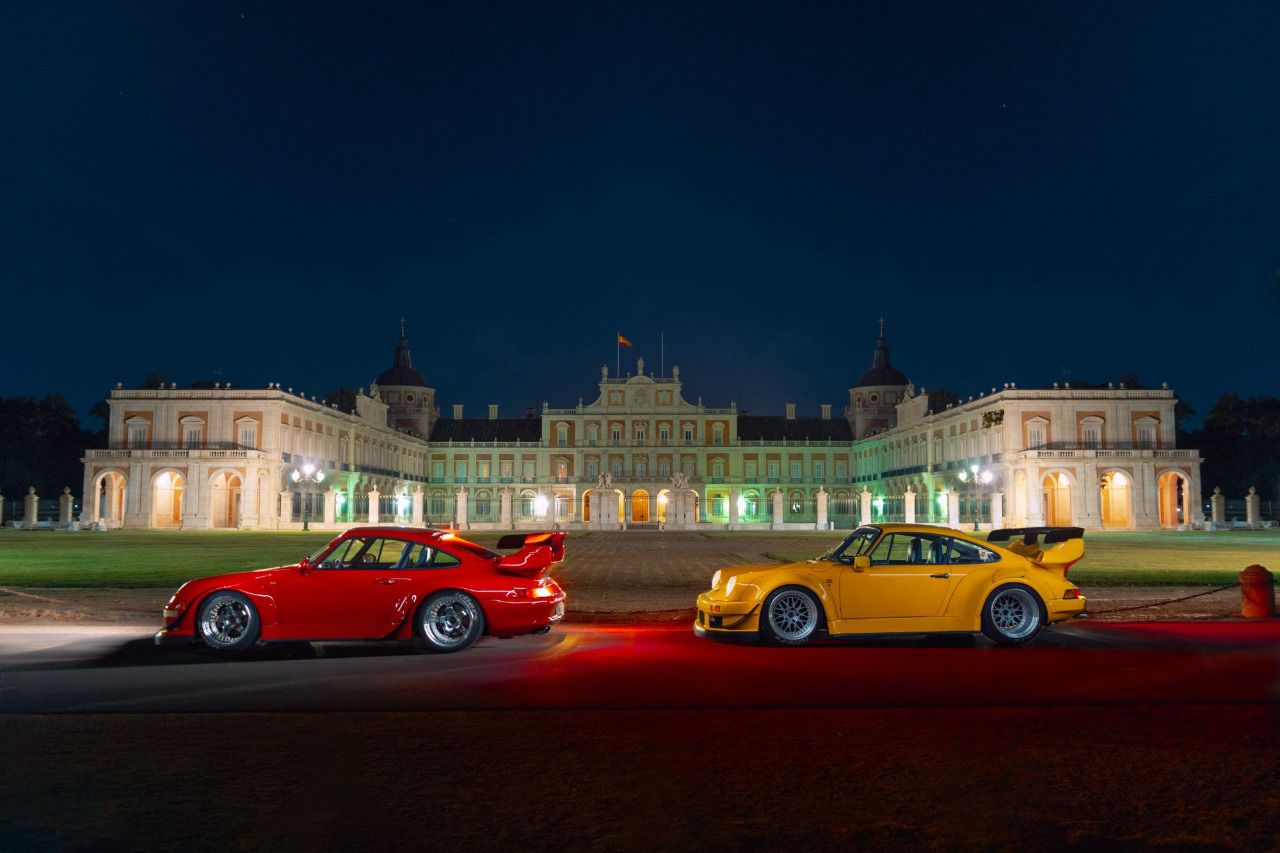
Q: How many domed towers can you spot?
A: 2